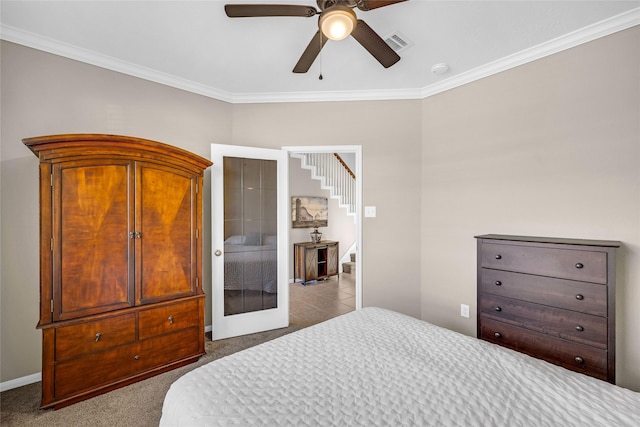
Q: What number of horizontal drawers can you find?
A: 7